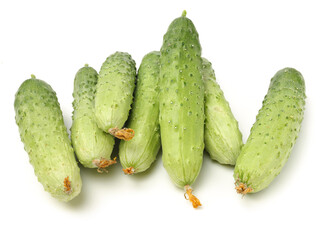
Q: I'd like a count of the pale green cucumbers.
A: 7